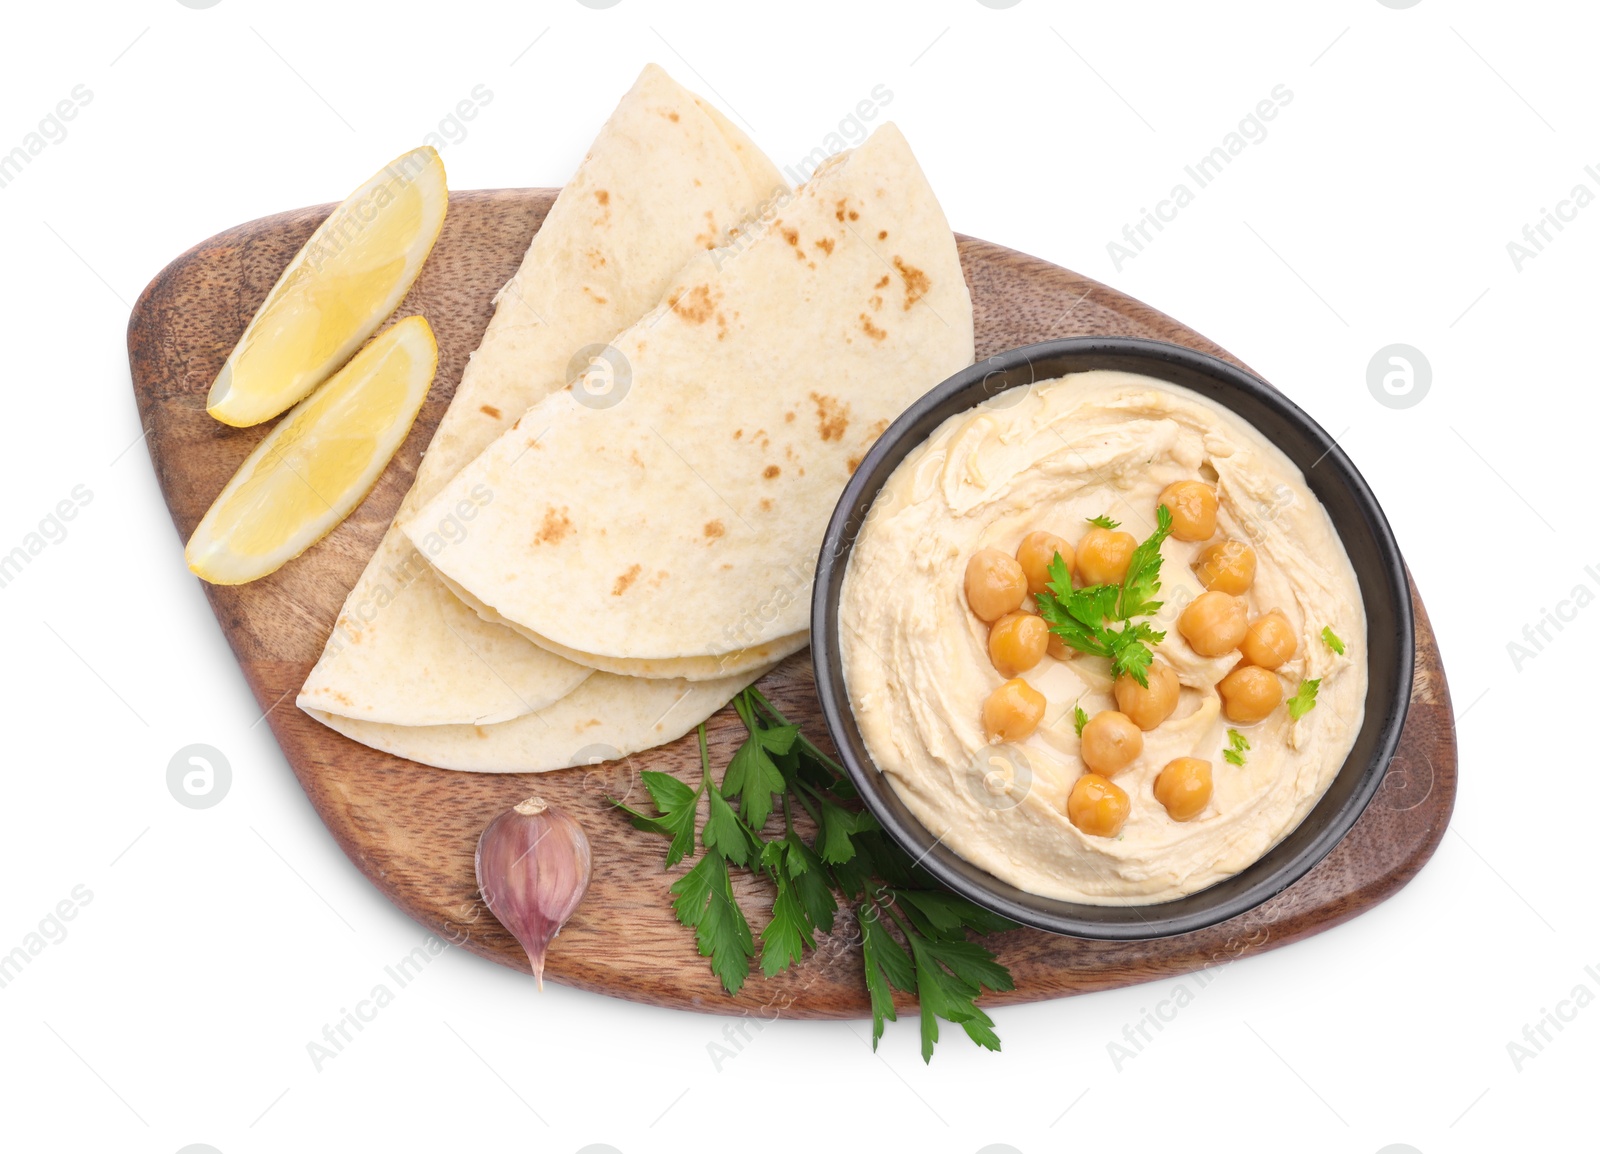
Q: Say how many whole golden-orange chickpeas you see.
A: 15